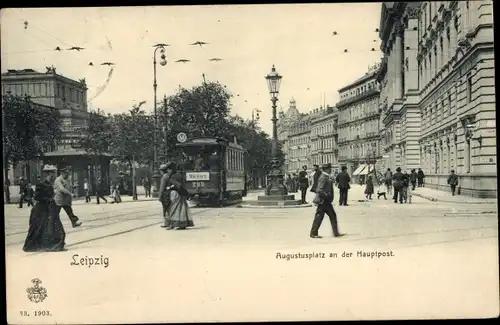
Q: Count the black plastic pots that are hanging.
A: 0